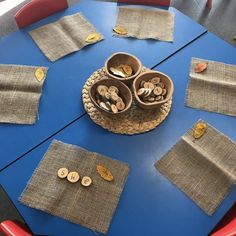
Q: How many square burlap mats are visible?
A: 6